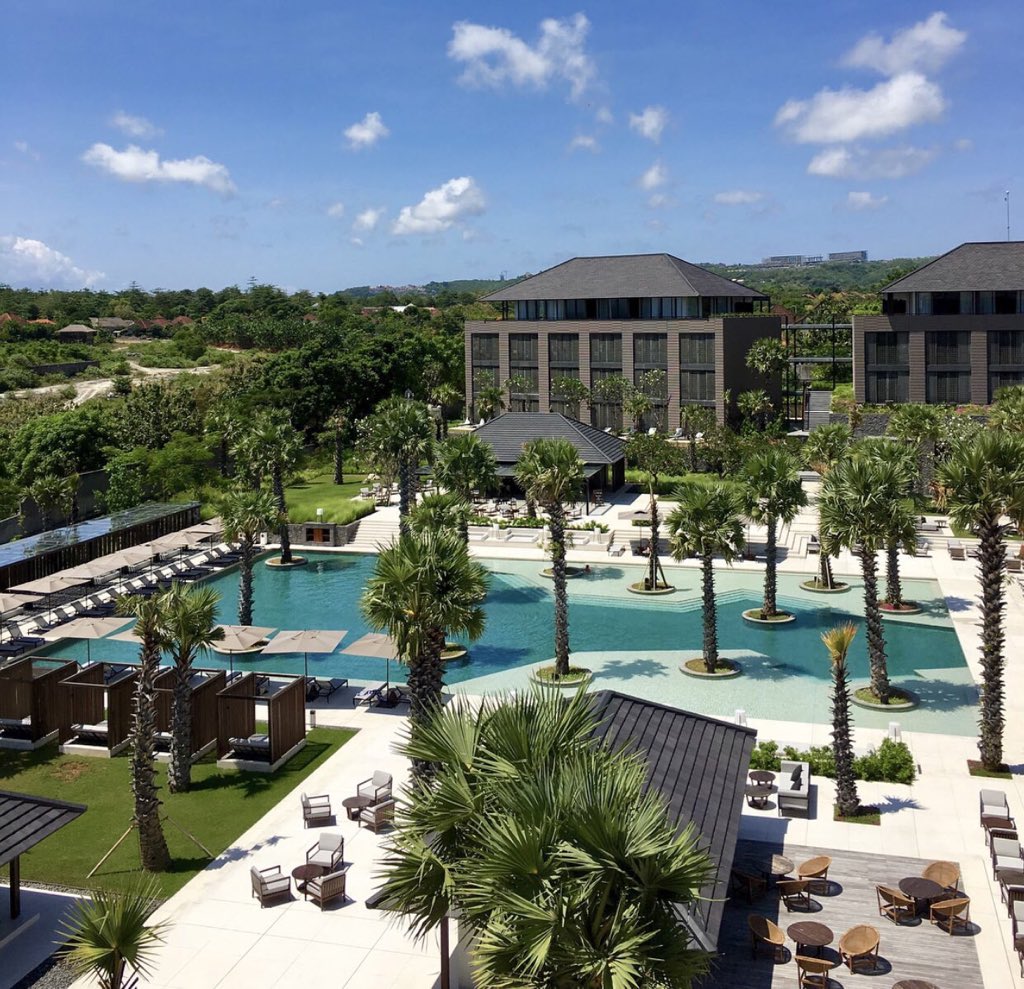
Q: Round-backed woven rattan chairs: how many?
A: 9